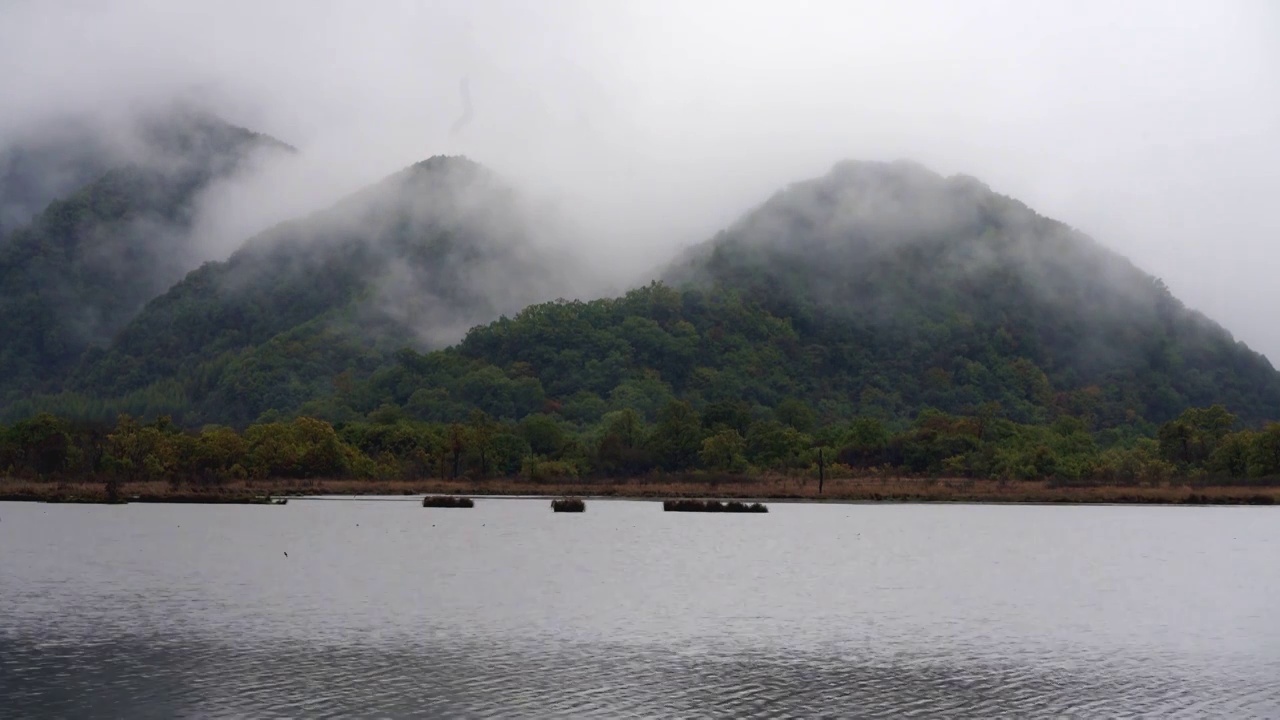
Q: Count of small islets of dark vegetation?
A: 3